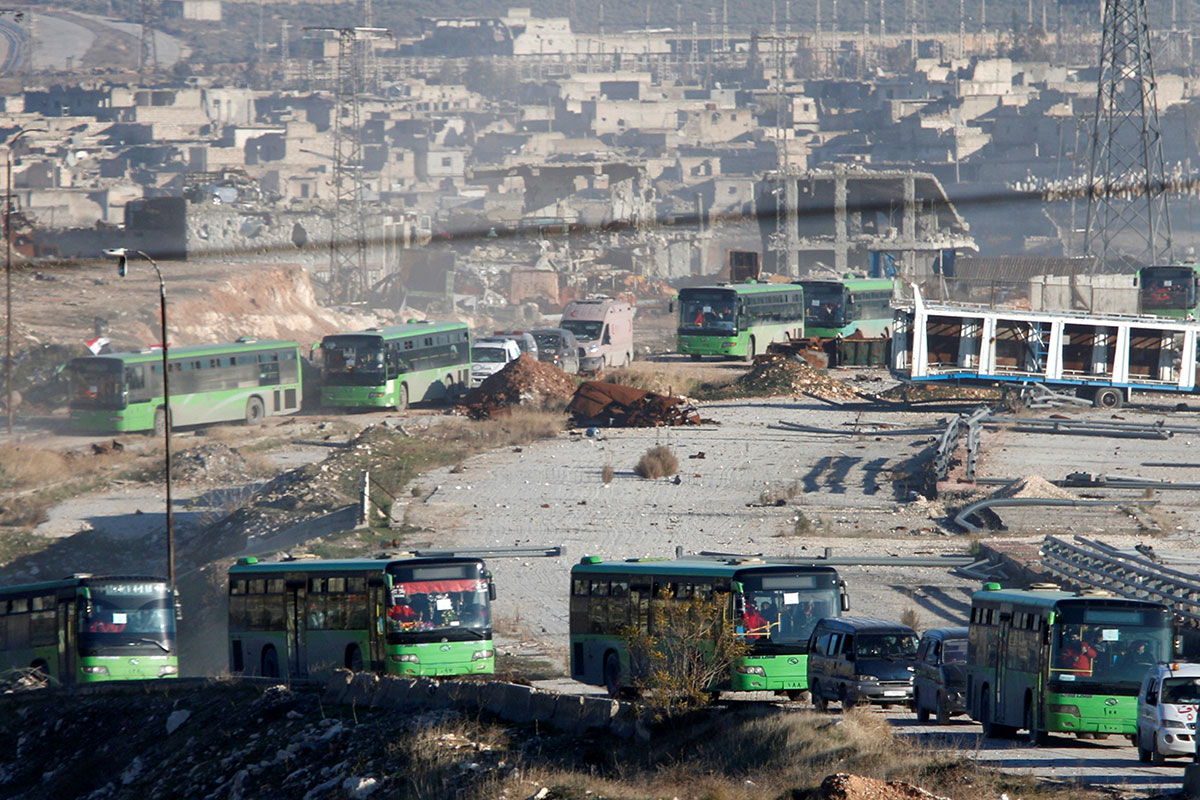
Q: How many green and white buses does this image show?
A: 9